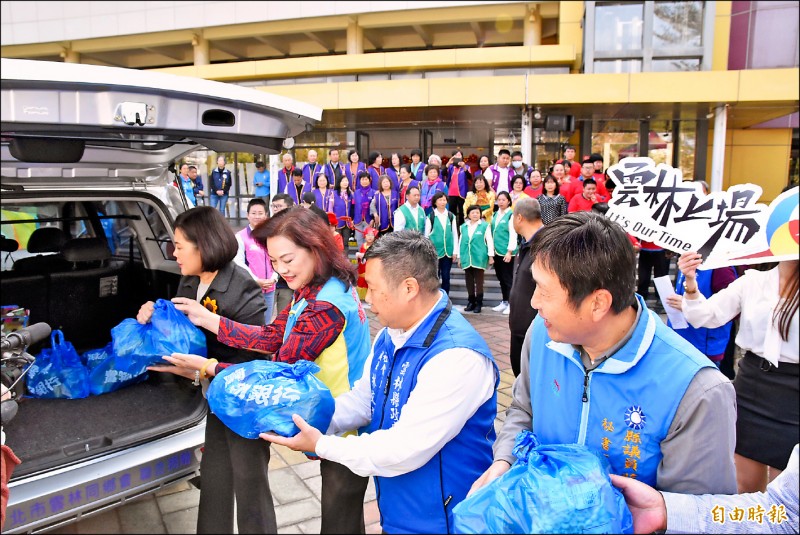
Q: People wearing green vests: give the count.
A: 4